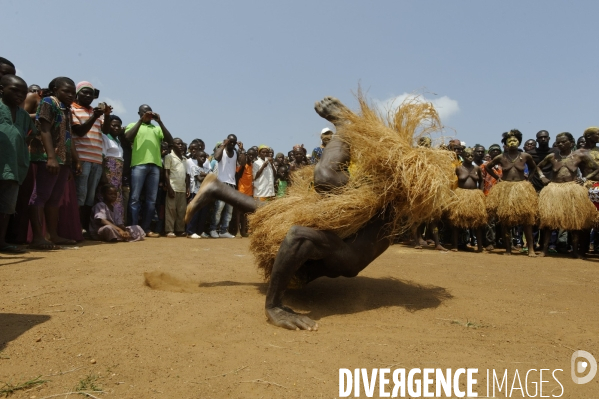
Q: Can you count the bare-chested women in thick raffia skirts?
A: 3